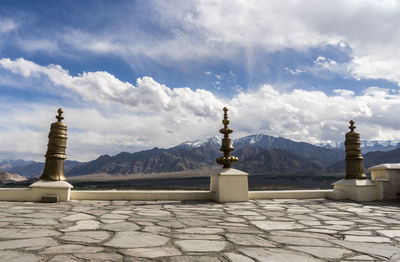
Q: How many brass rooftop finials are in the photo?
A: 3